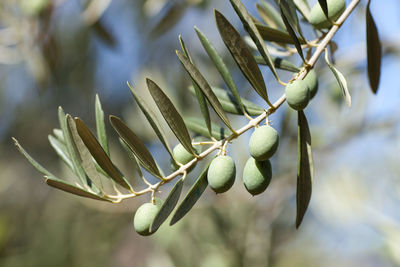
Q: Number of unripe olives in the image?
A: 8